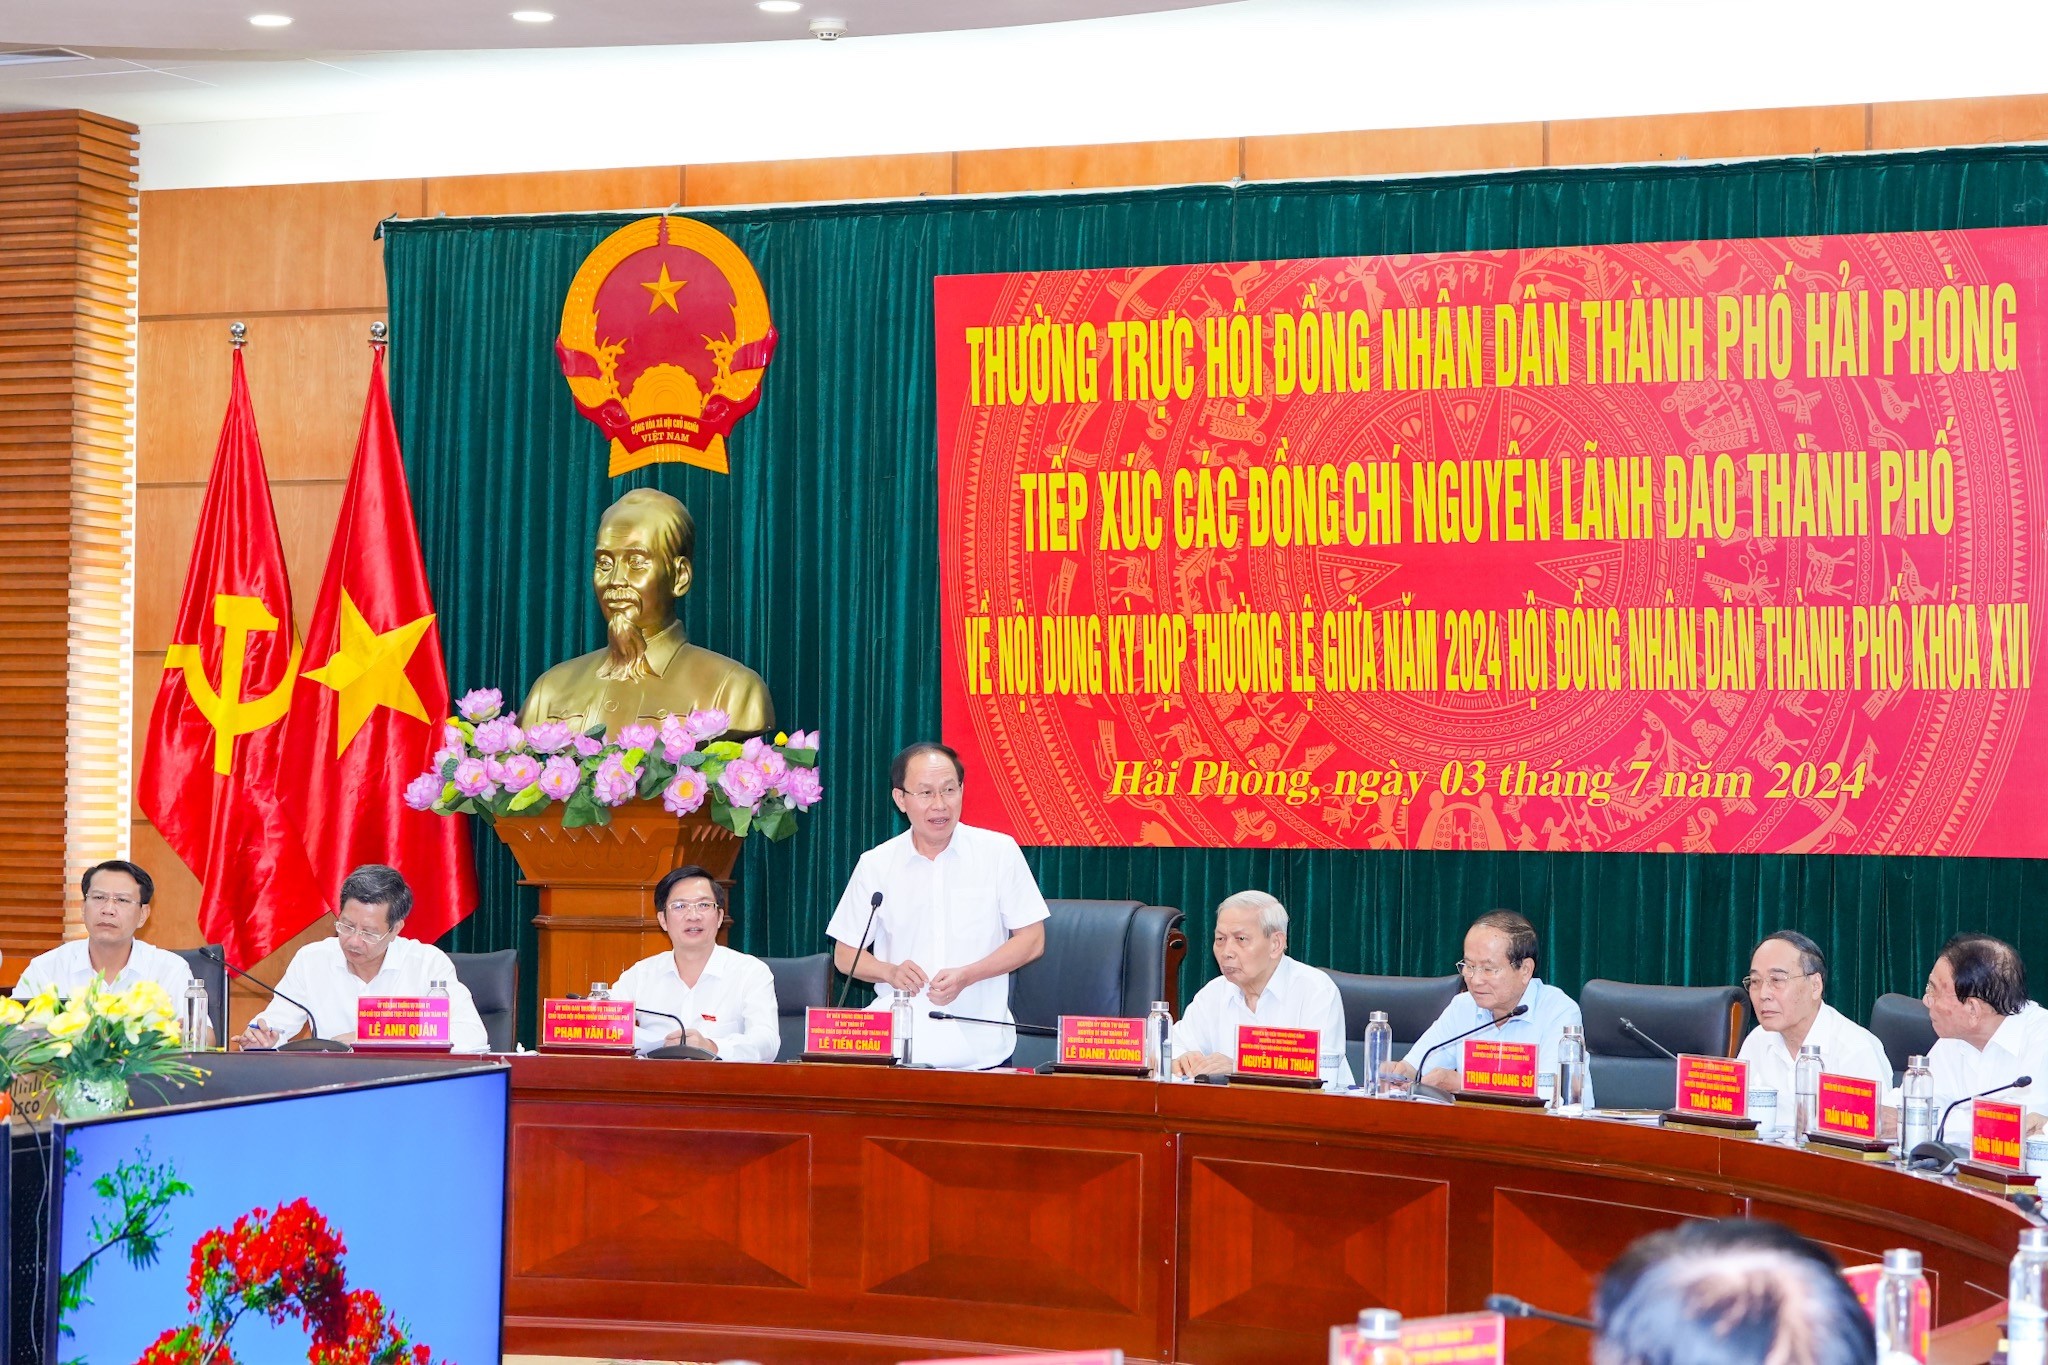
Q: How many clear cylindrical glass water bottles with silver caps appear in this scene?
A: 12